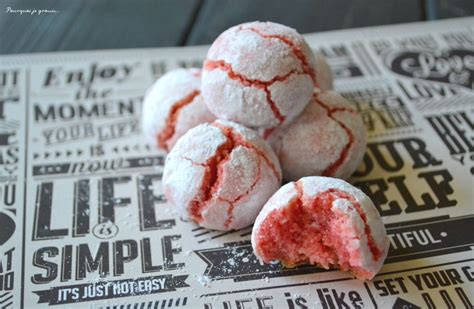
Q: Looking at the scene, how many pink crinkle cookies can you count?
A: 6